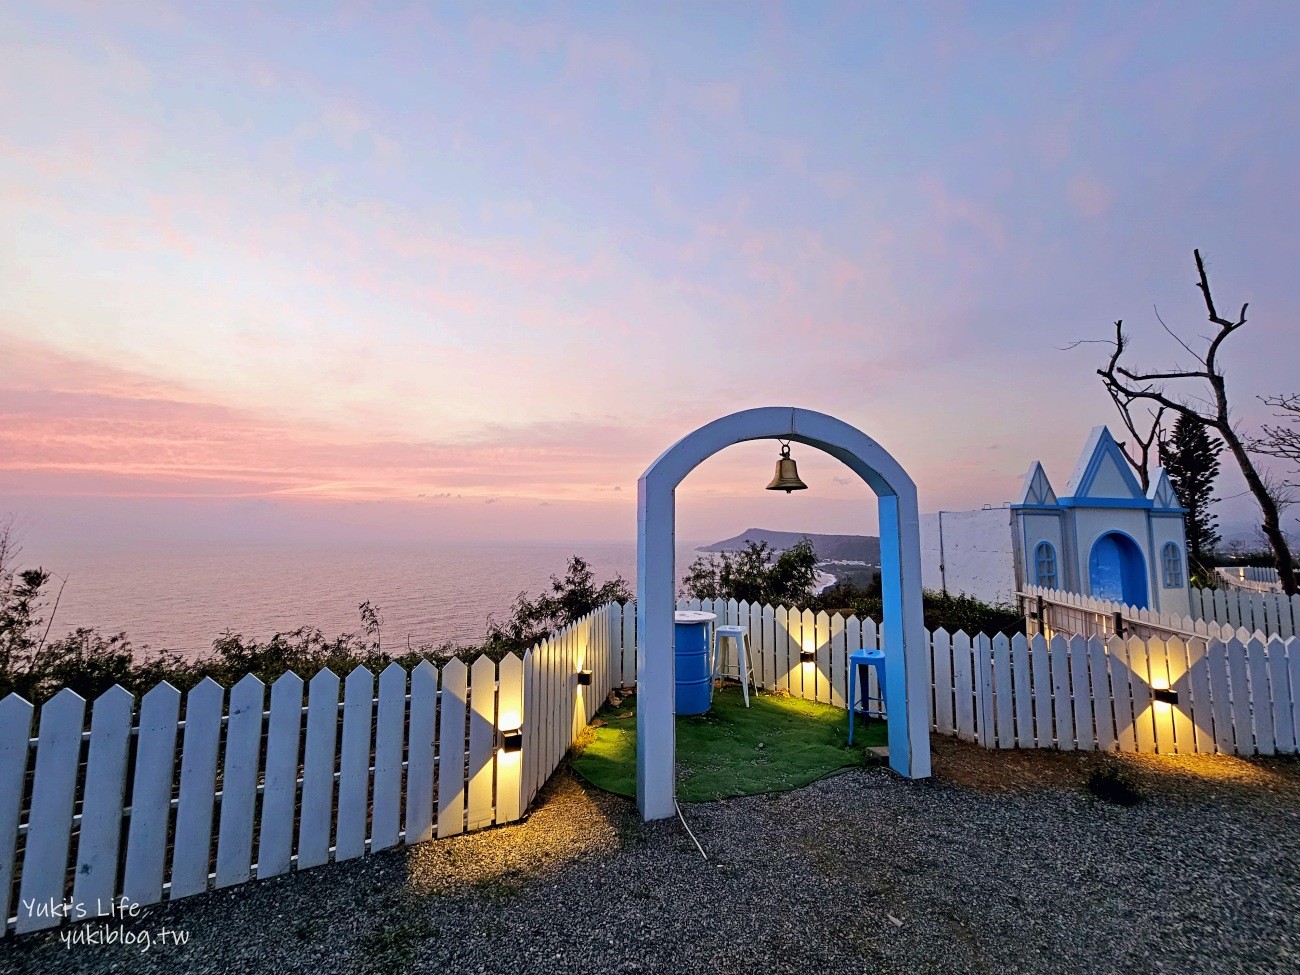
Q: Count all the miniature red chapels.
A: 0